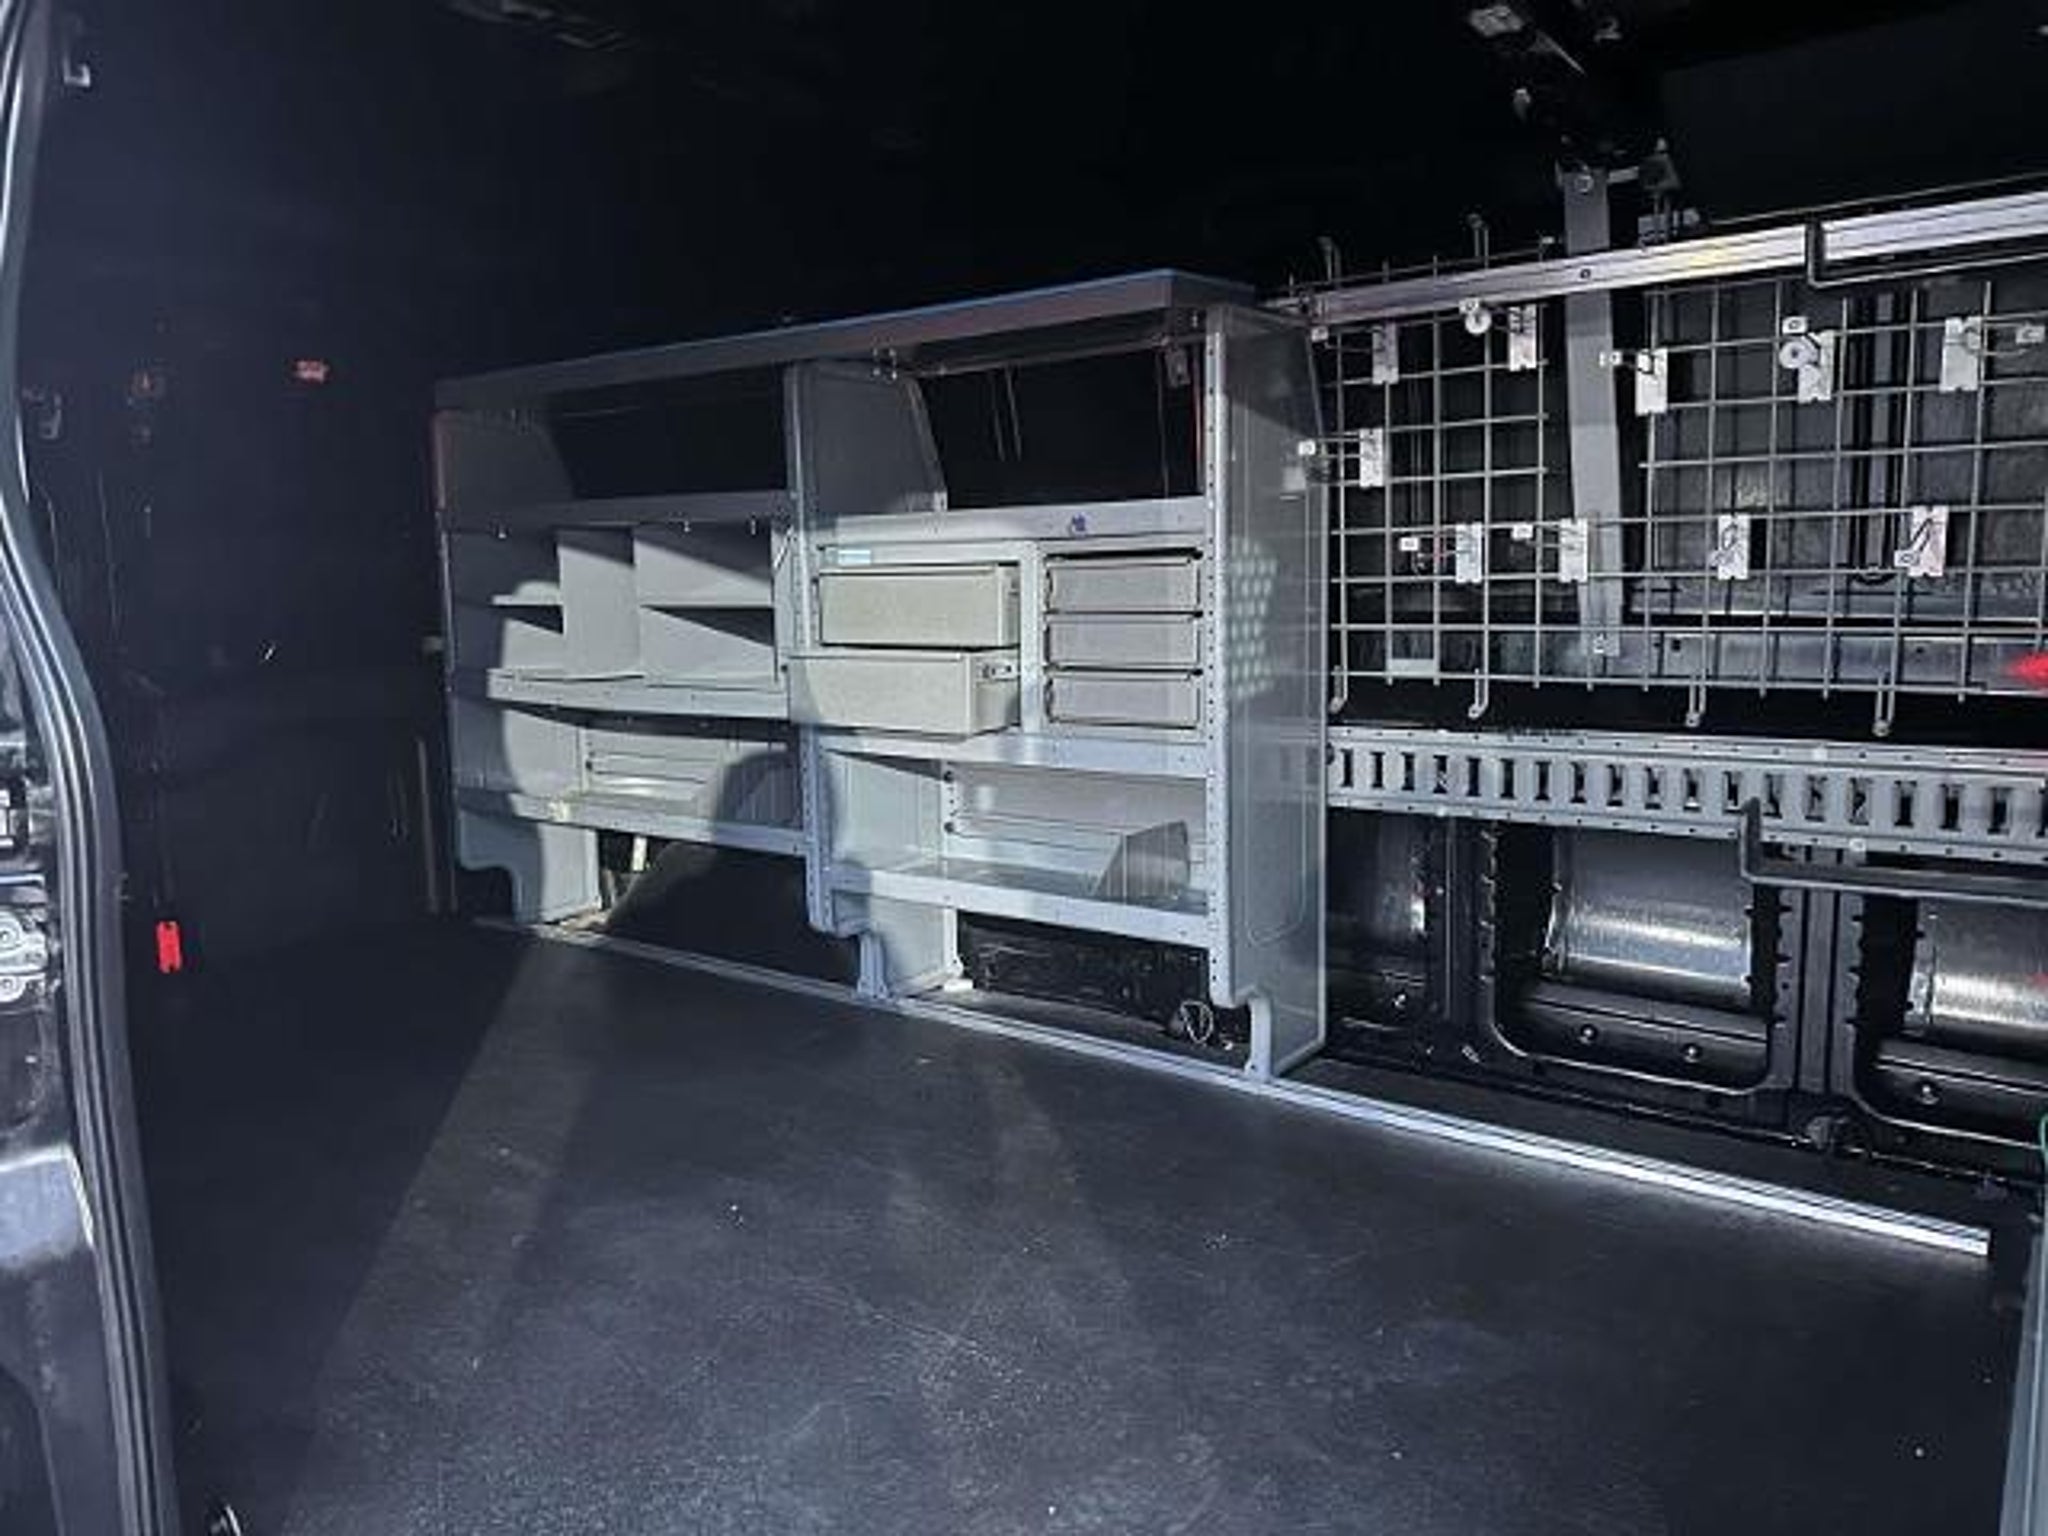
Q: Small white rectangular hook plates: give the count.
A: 10